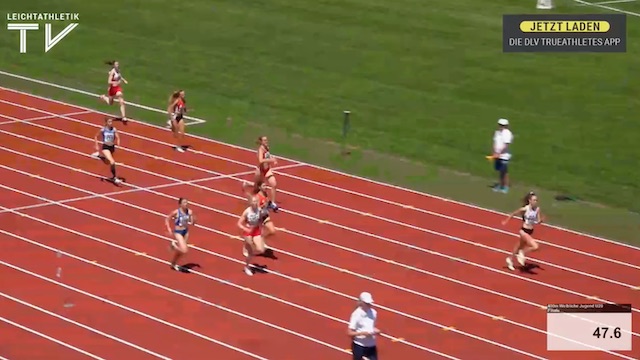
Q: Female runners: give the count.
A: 8